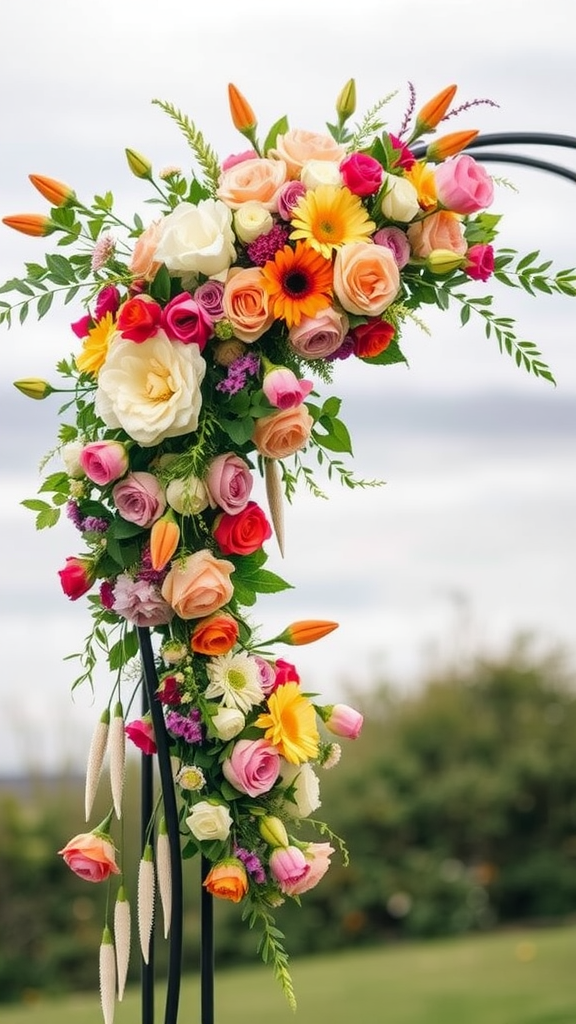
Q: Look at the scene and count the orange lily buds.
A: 7